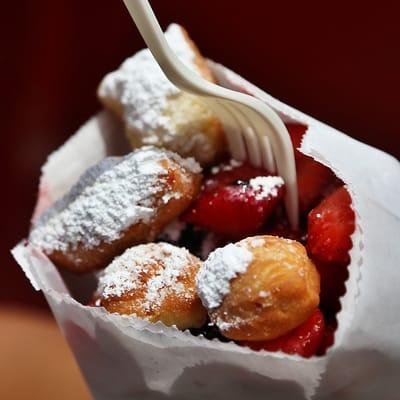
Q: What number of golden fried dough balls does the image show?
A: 4